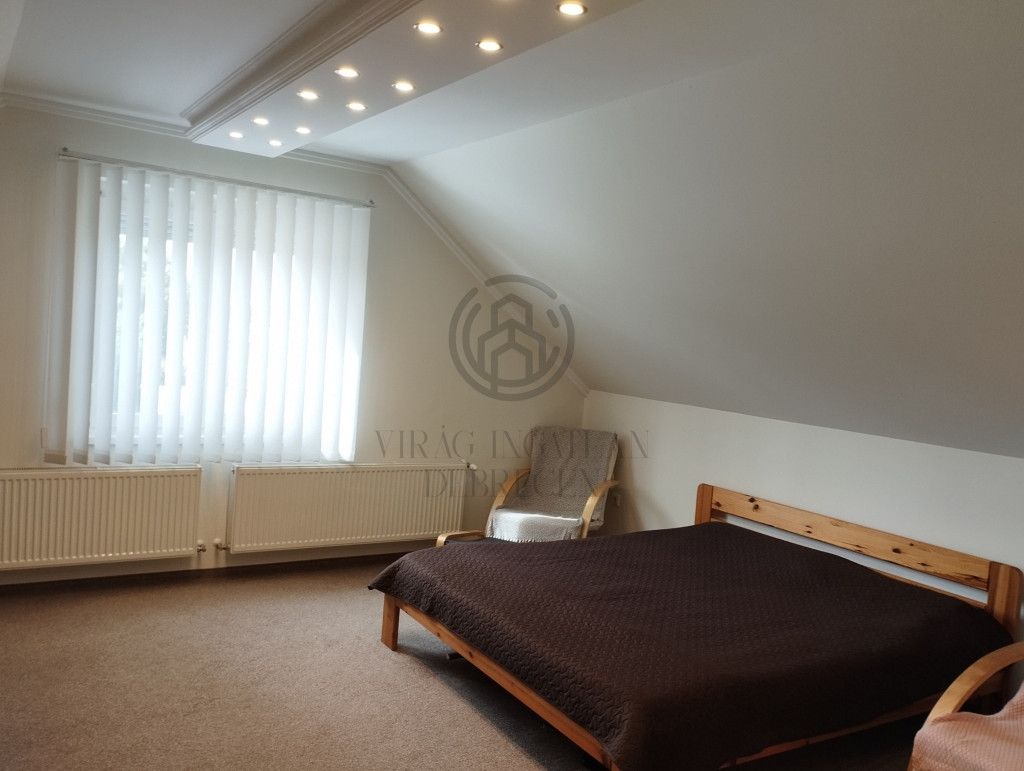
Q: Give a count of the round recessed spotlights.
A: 11